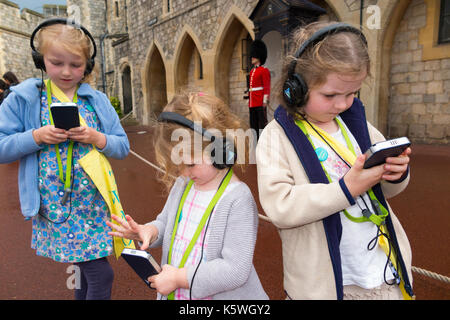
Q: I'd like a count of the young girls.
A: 3